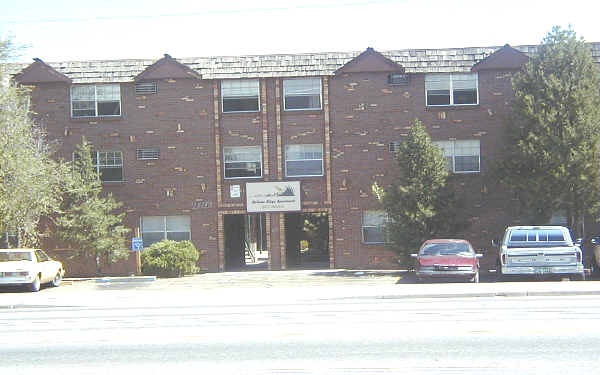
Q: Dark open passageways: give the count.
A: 2